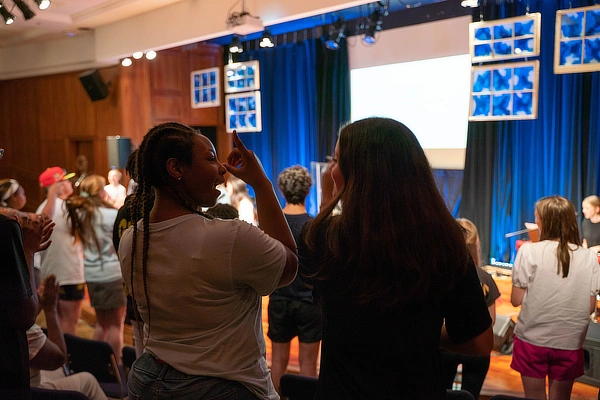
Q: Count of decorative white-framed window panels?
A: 6